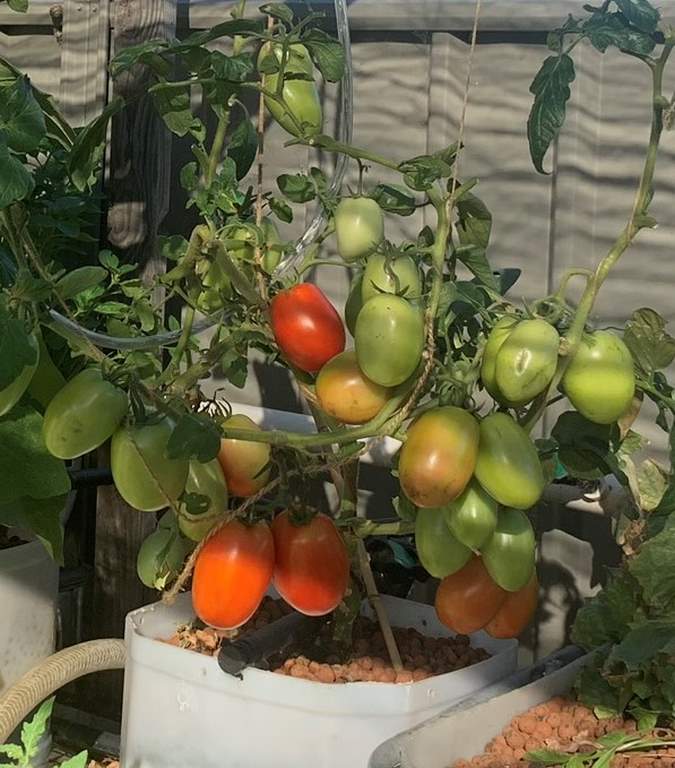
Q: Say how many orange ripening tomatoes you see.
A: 5